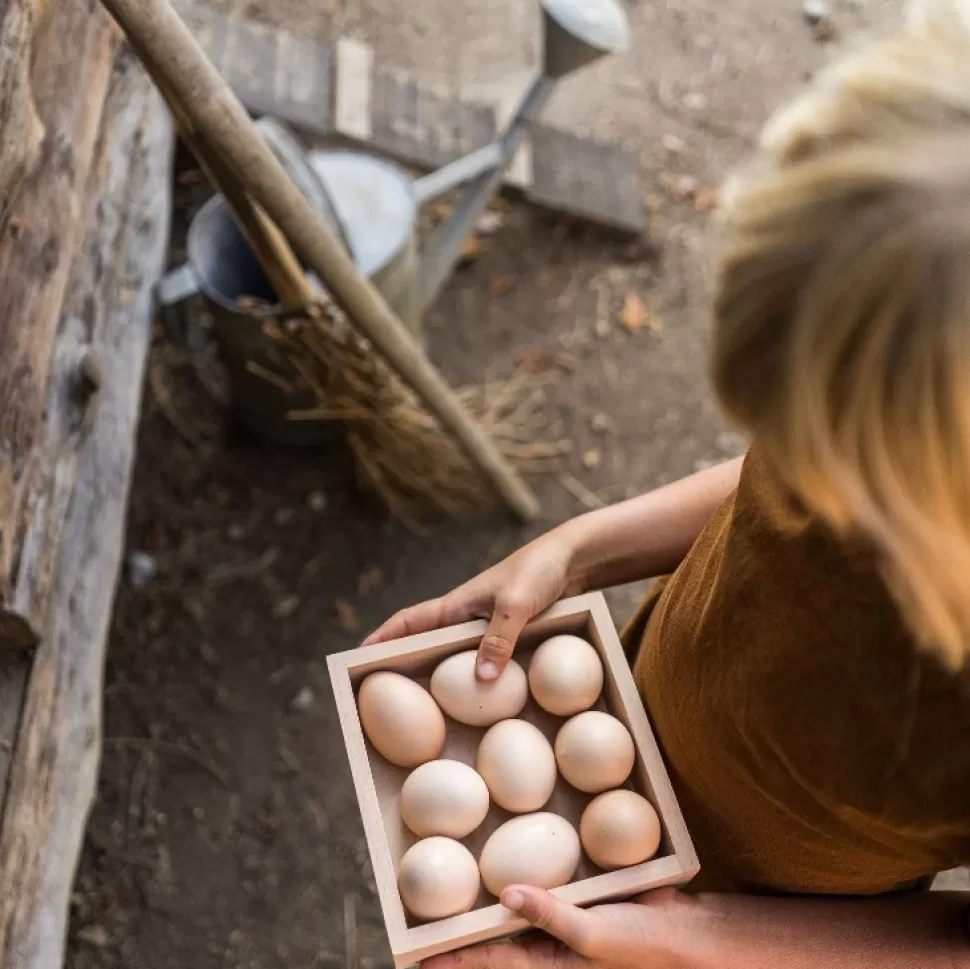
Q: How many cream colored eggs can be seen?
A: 9